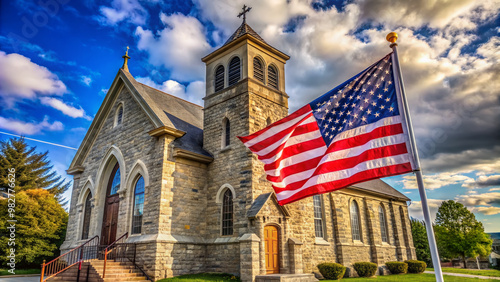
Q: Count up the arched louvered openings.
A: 4